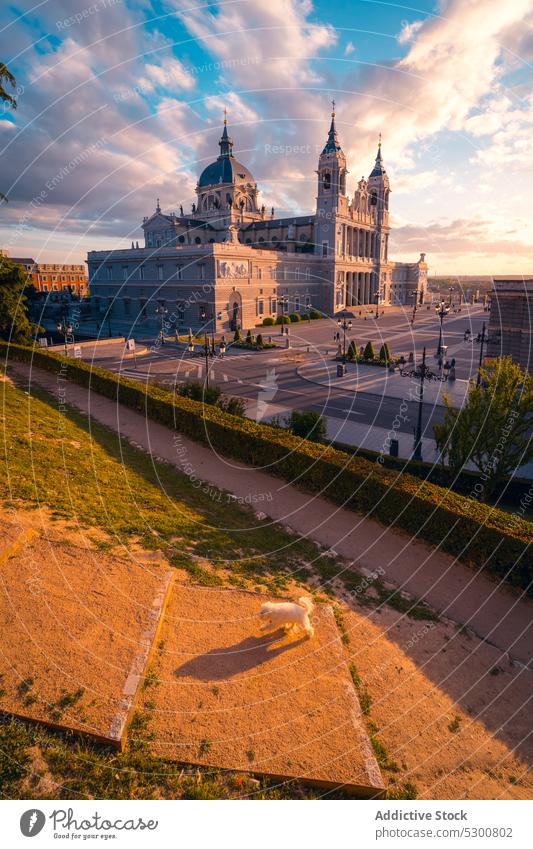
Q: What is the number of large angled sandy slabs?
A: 2